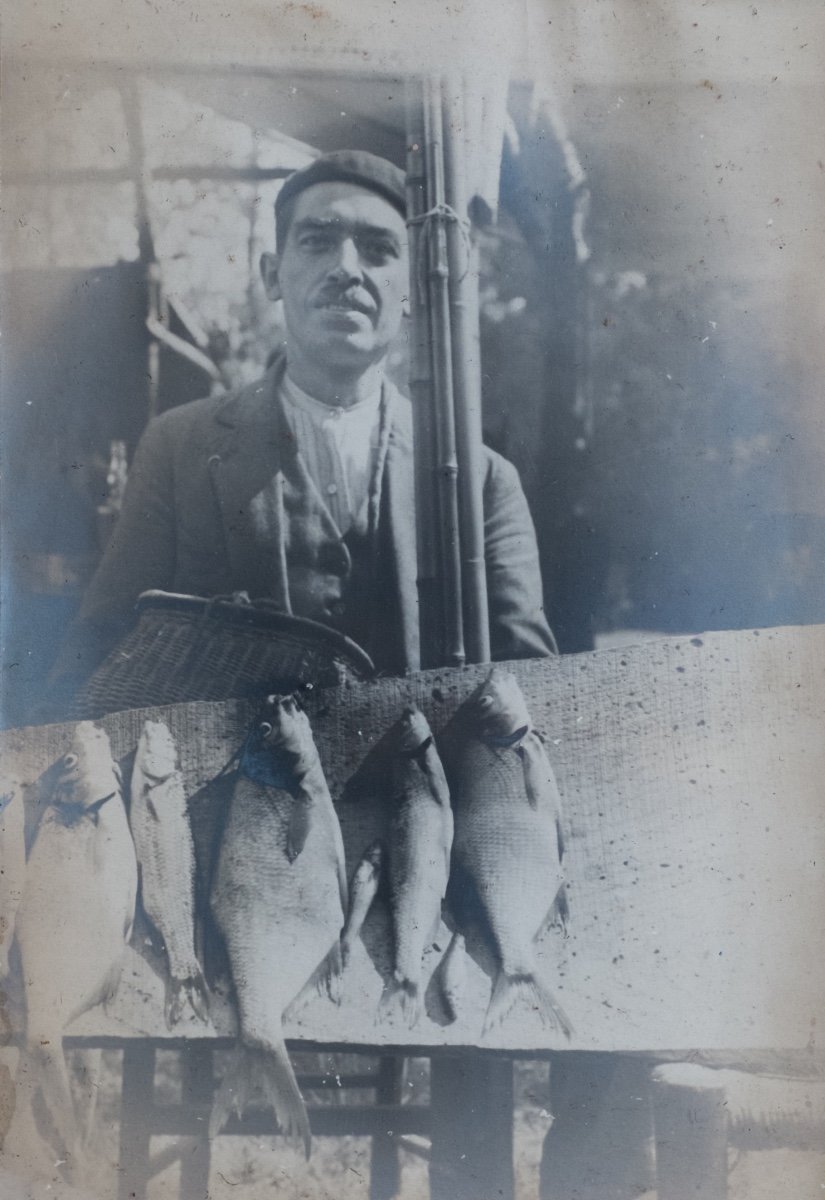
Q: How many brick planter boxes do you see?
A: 0